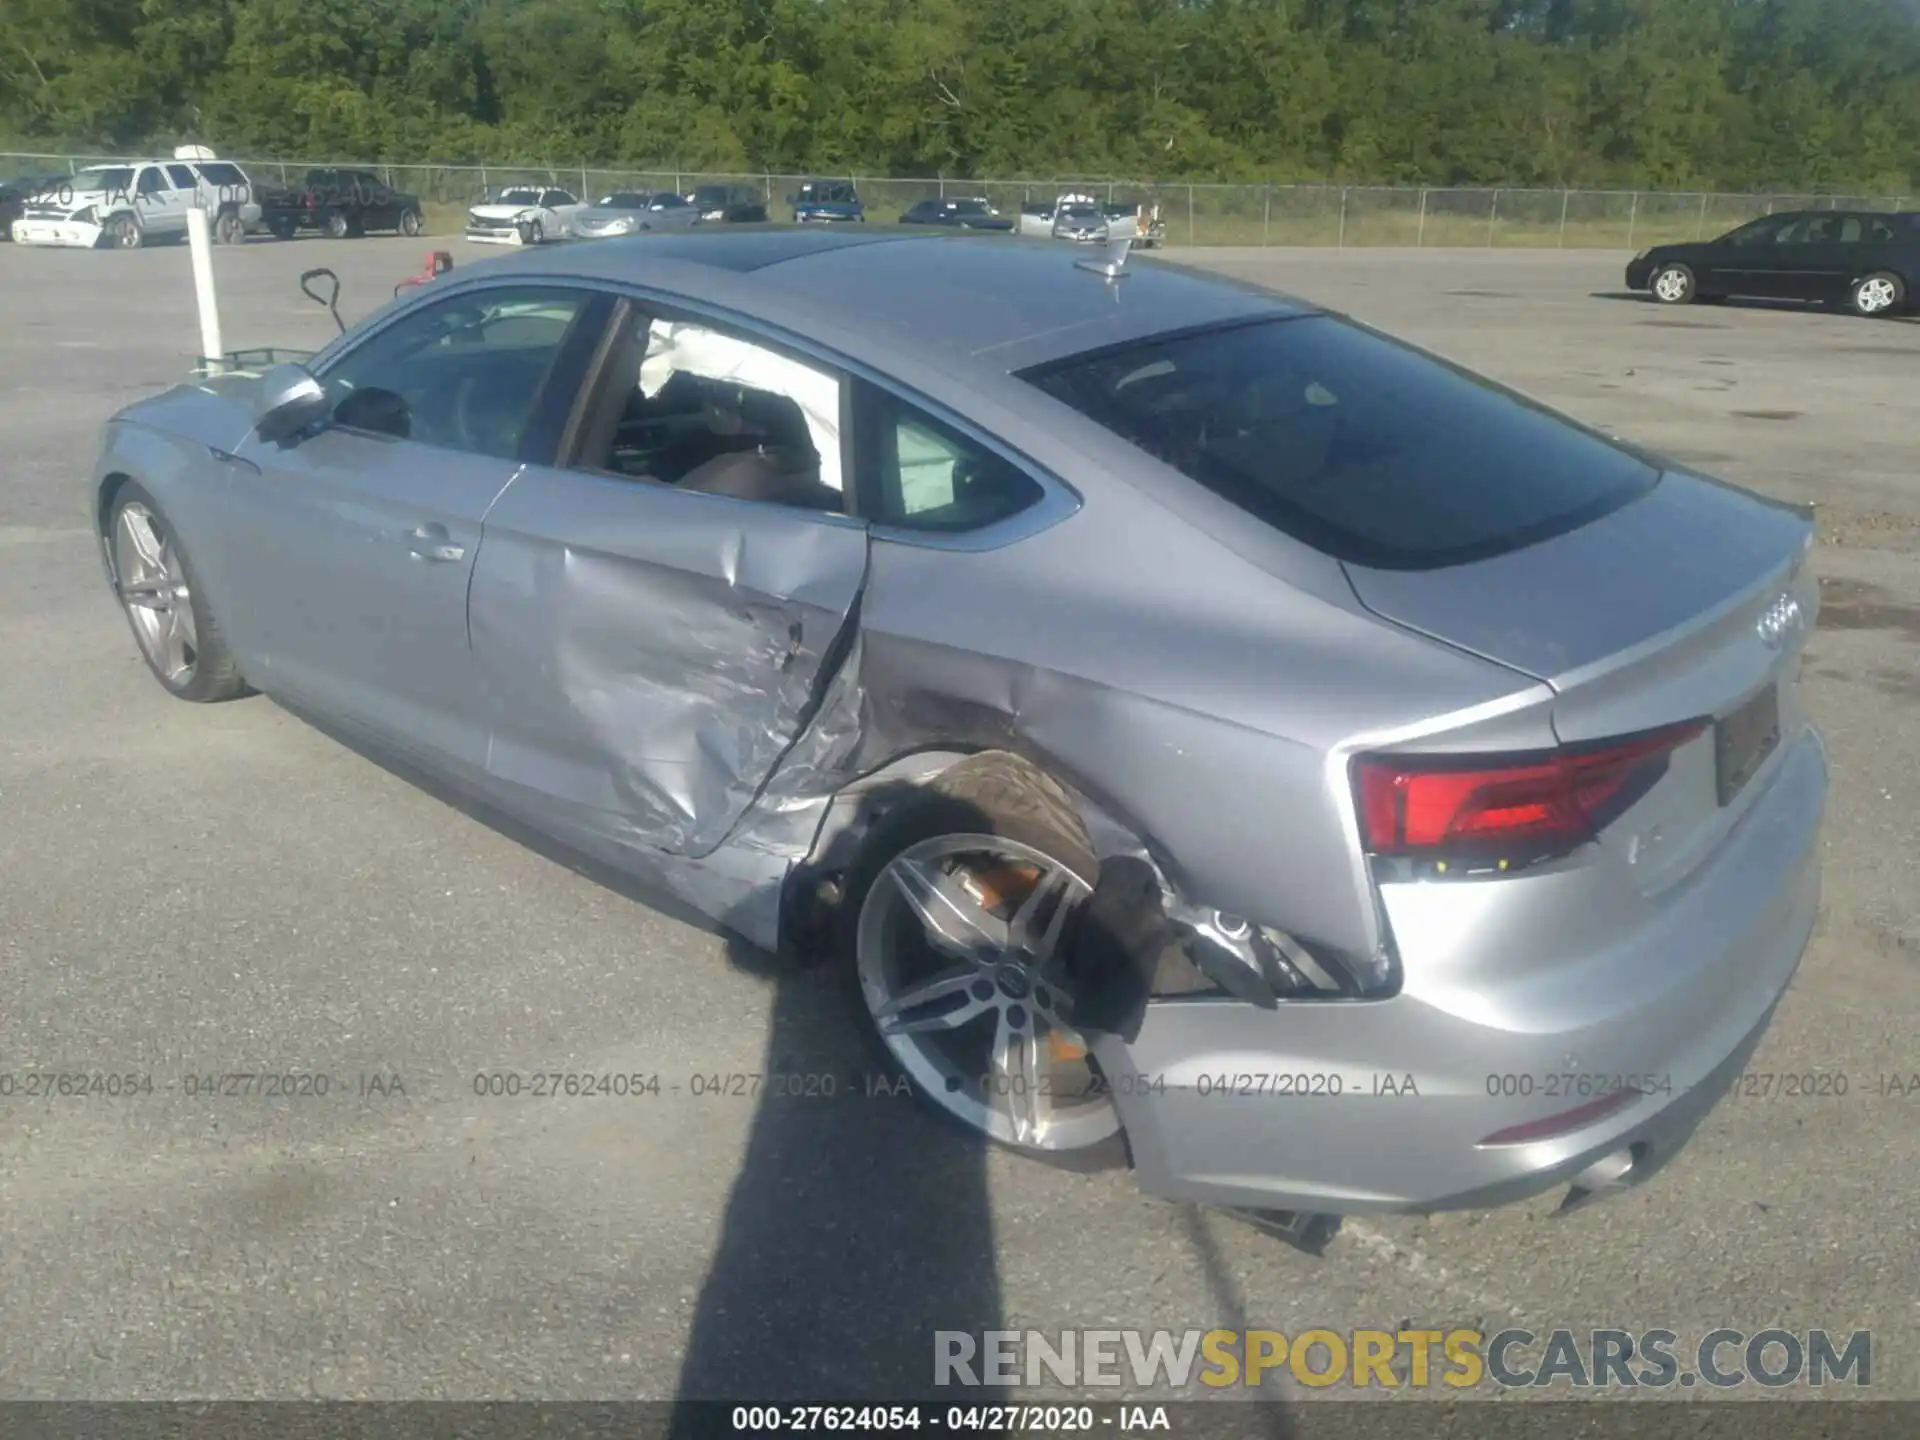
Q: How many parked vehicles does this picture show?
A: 11